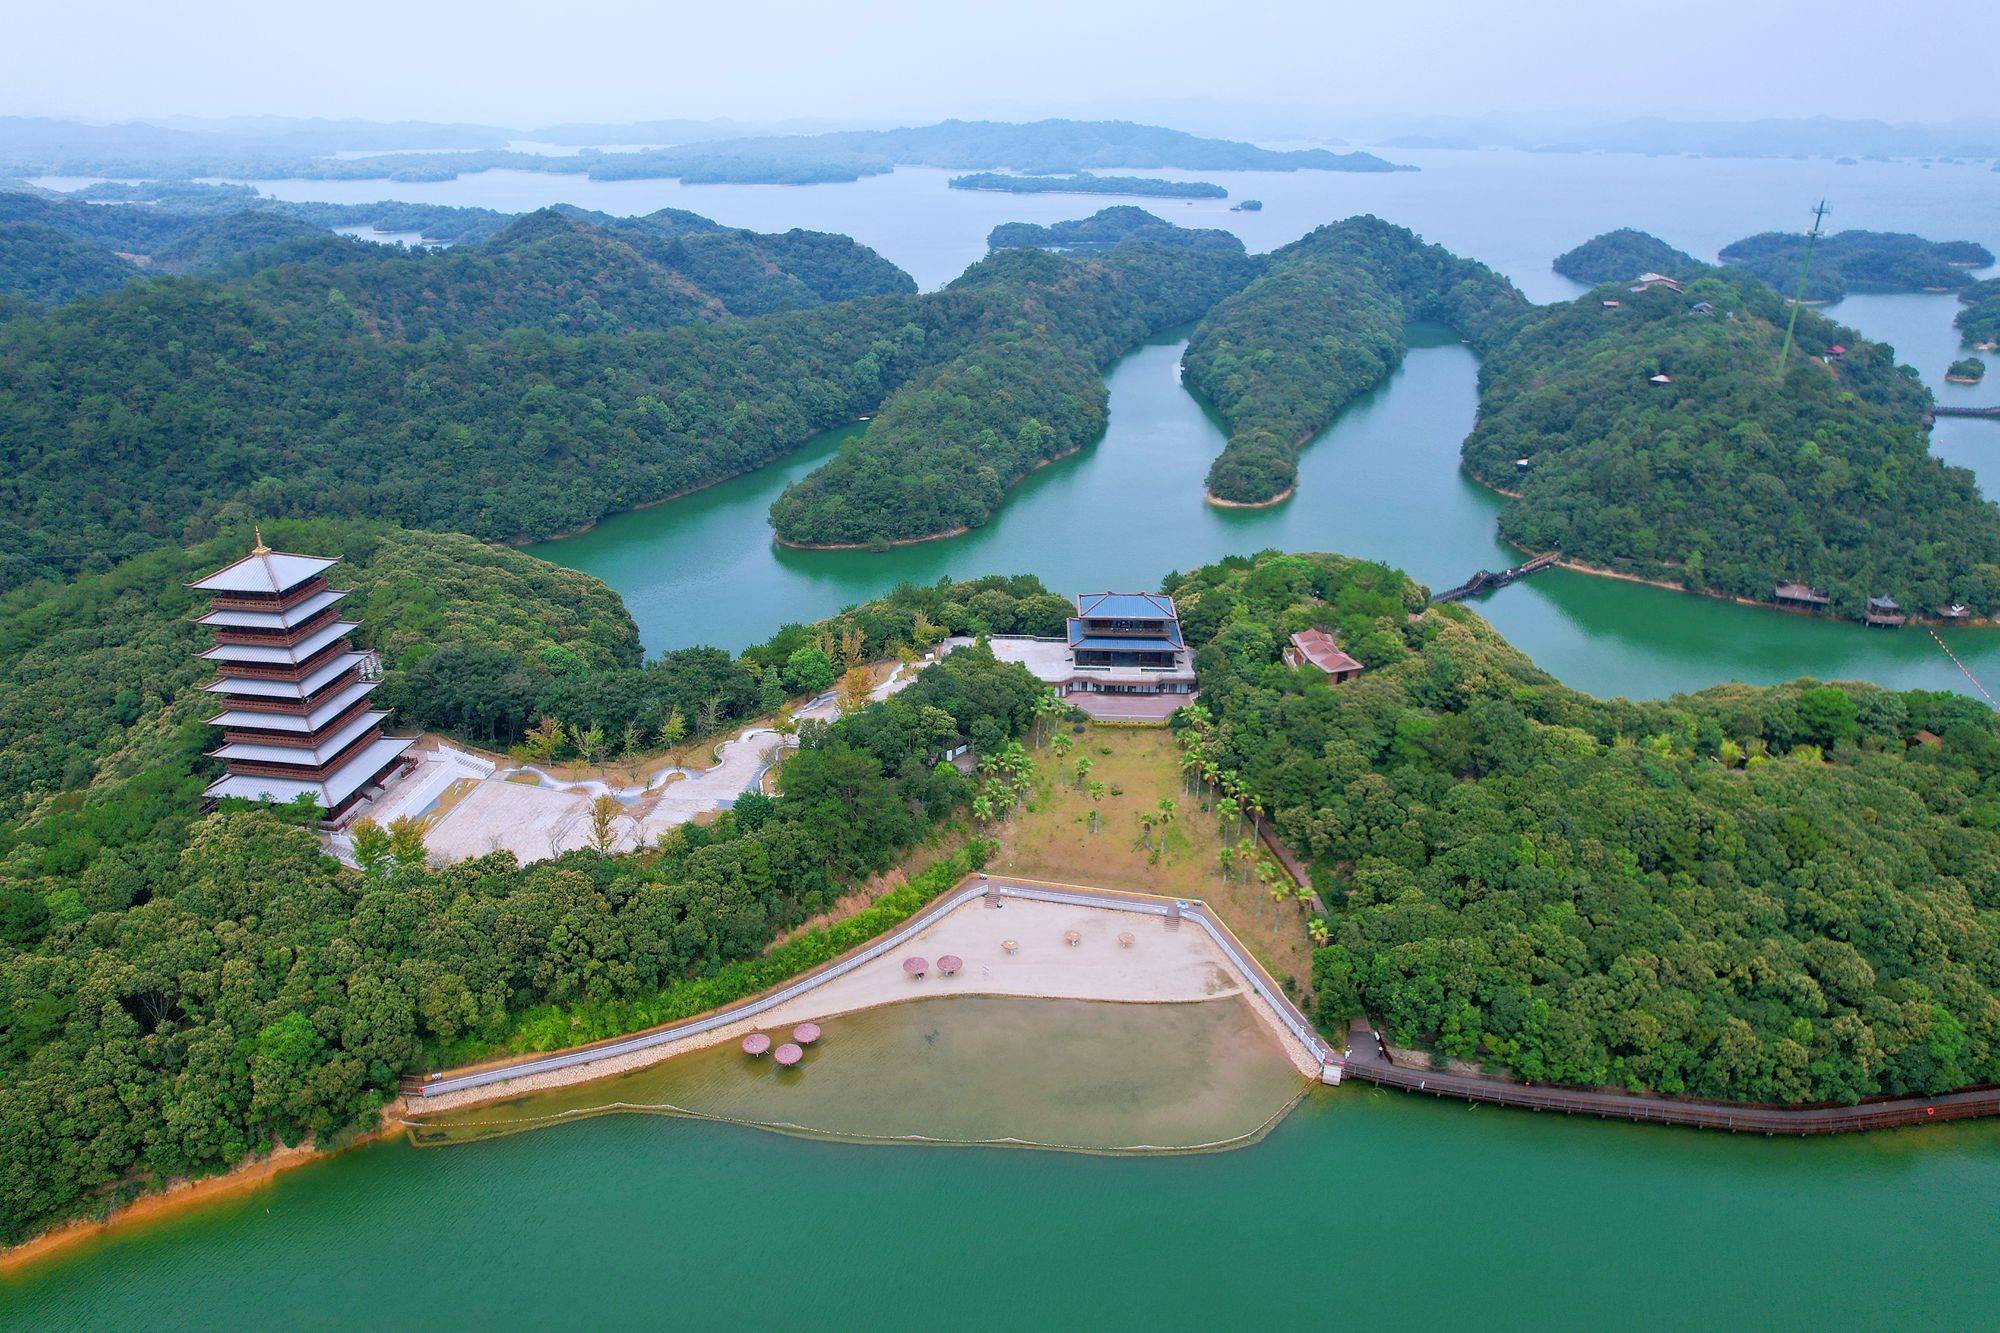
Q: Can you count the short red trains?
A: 0